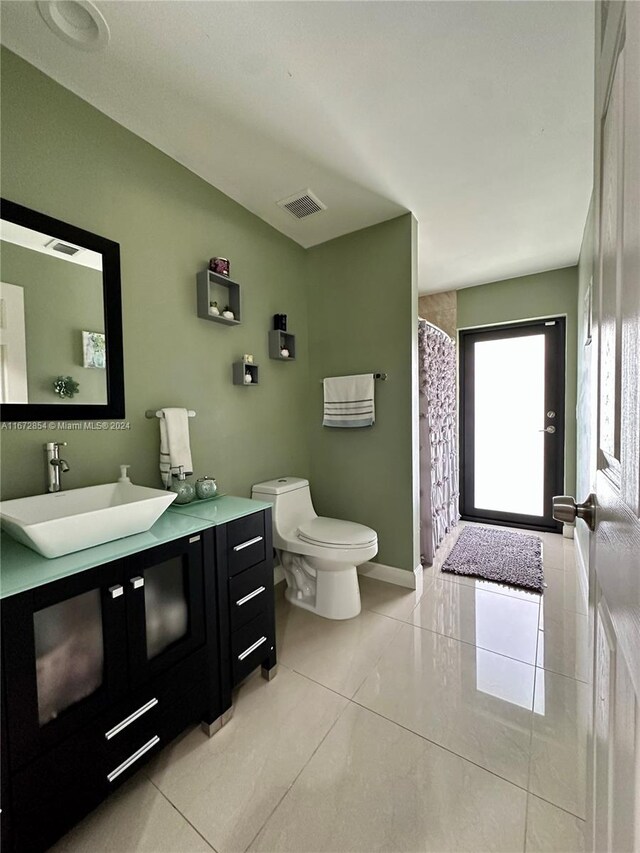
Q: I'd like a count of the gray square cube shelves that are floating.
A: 3